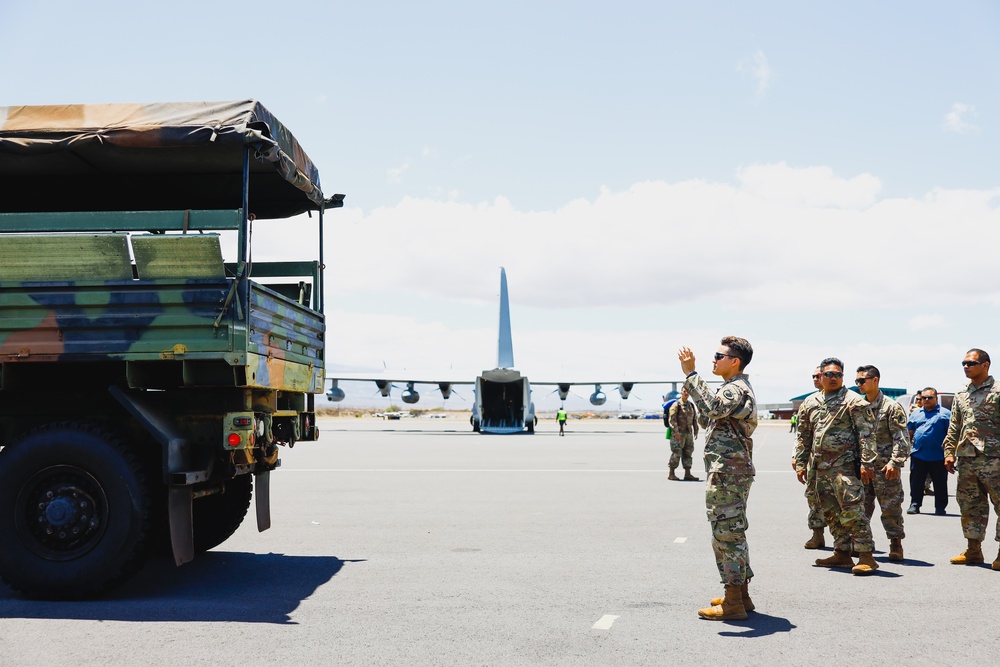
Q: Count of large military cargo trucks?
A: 1